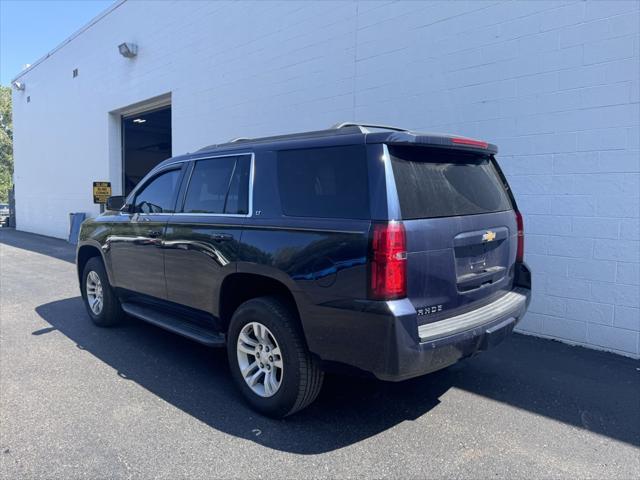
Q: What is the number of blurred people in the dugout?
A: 0